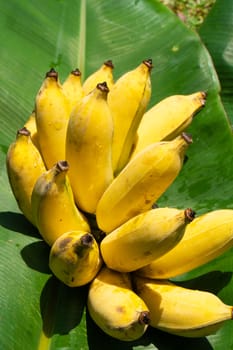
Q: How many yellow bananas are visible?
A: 15